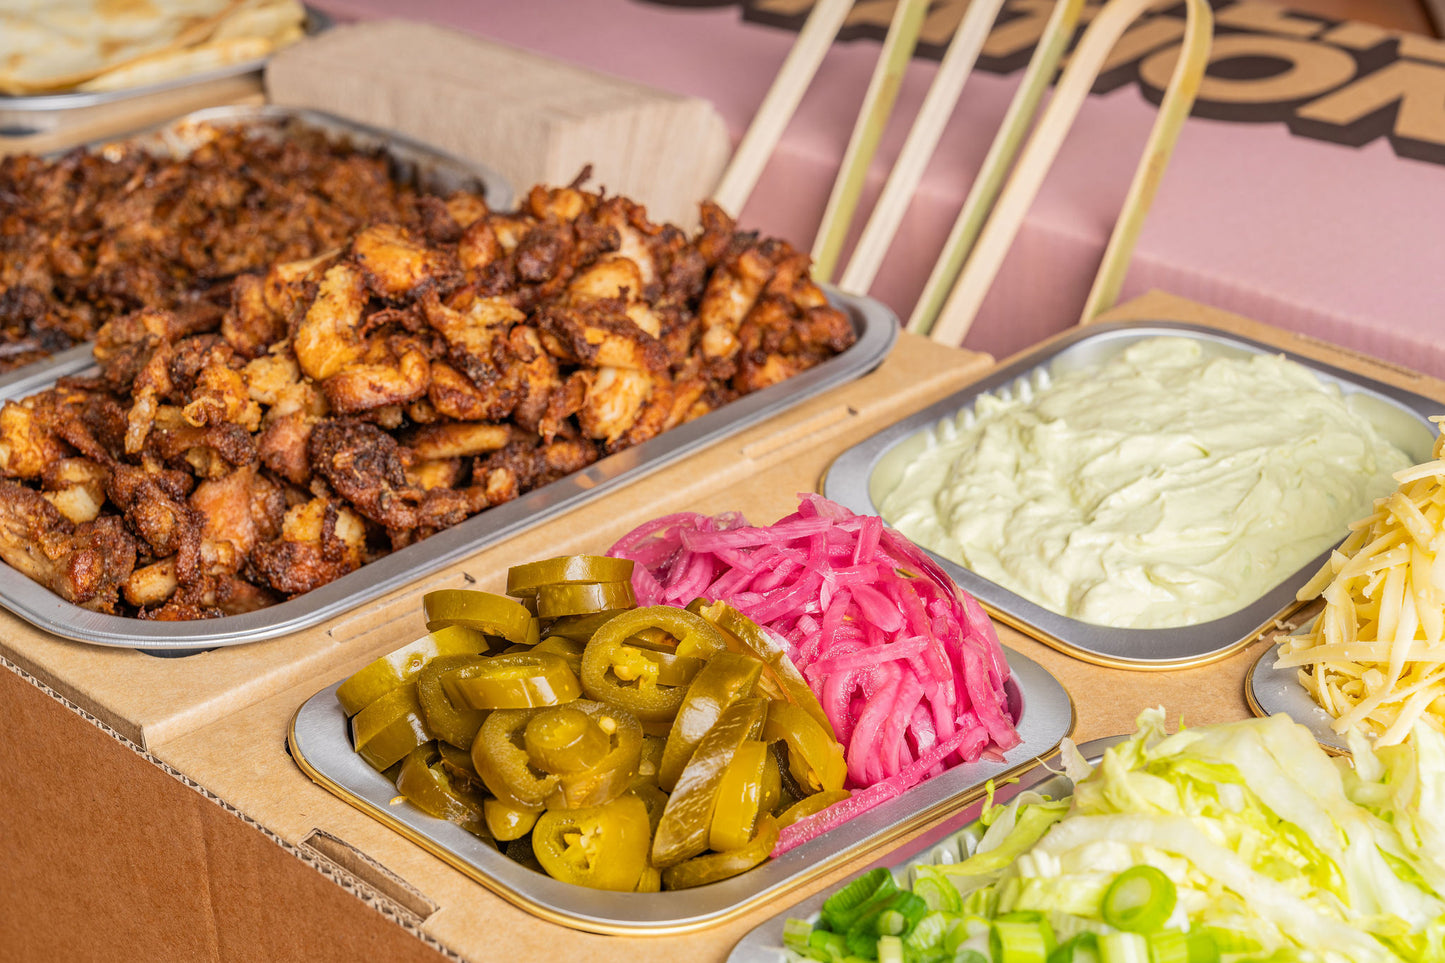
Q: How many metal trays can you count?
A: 7